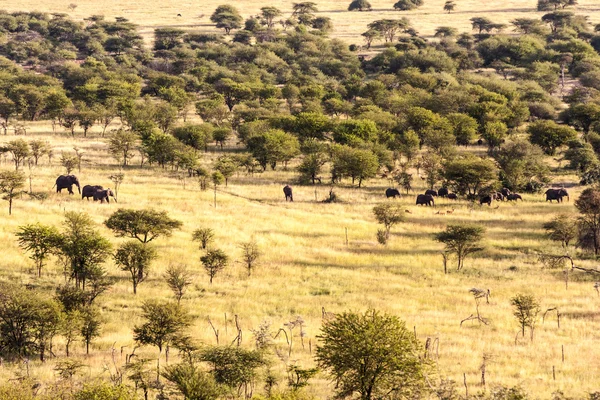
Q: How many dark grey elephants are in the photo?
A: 14